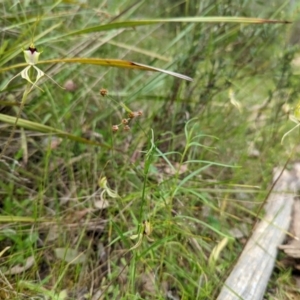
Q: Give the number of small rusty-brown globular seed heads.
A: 6